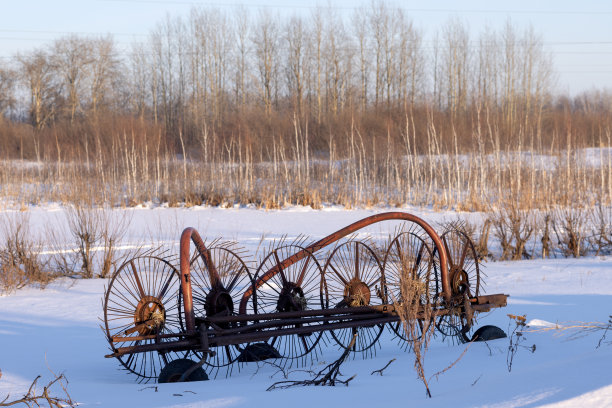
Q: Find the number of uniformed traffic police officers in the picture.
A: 0